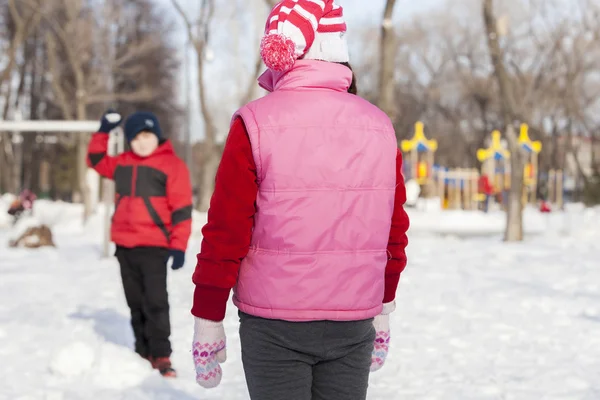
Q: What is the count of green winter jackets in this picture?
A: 0